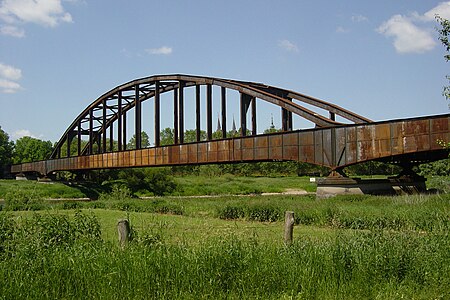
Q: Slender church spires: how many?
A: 3